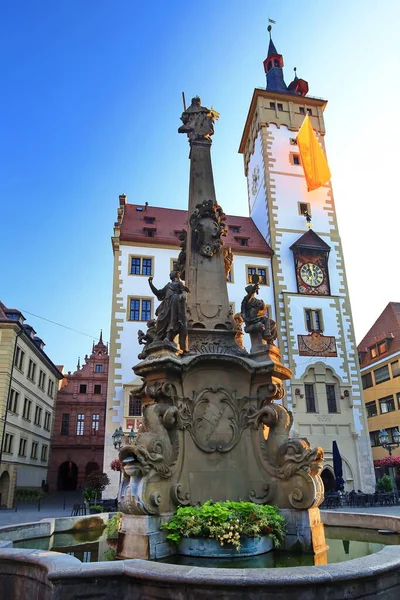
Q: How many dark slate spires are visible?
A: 2